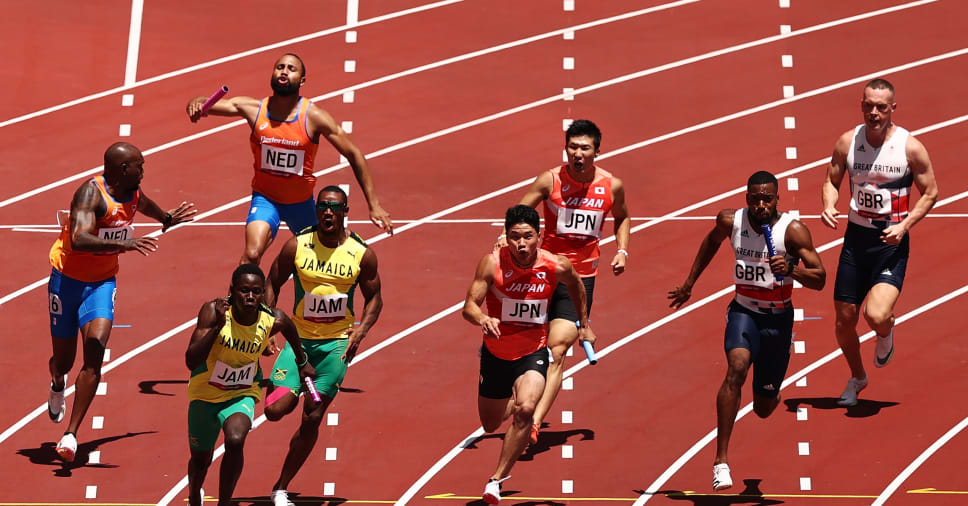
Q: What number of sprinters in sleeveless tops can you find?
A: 8